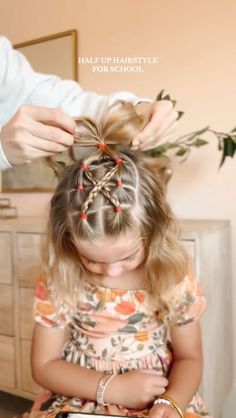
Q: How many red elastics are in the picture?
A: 7